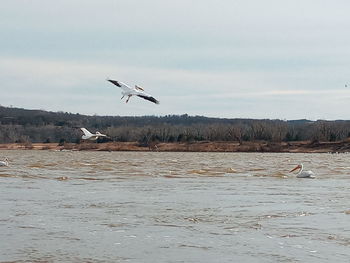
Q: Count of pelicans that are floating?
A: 2